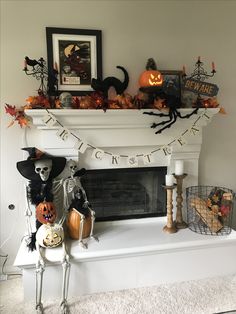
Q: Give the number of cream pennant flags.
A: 11